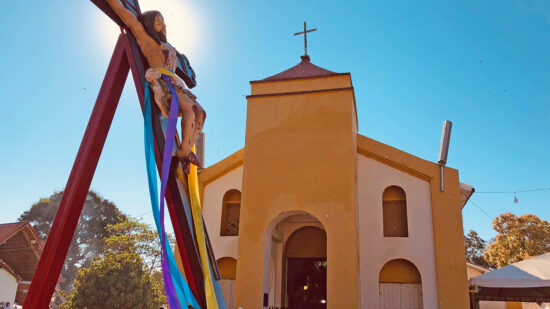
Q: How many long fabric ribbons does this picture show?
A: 3